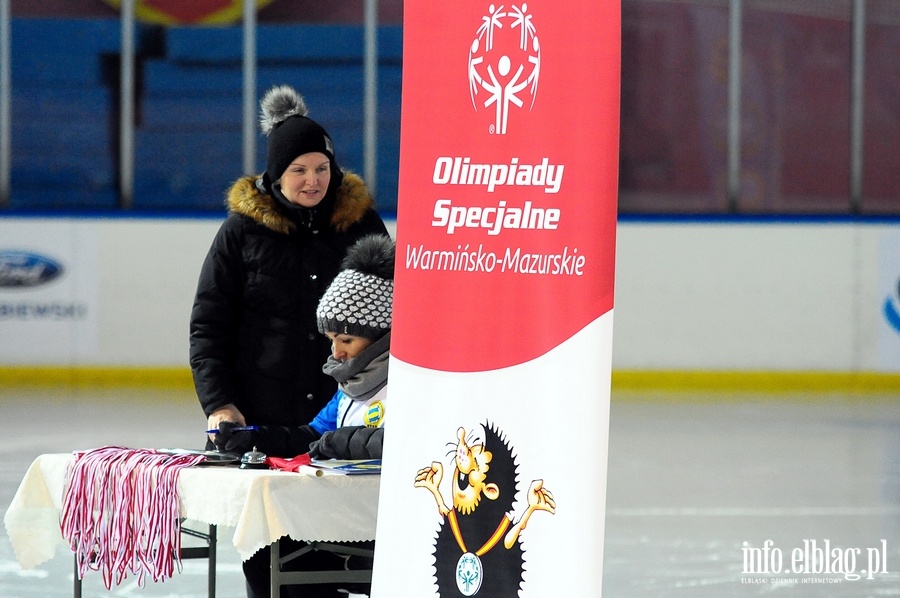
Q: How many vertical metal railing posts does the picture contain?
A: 6